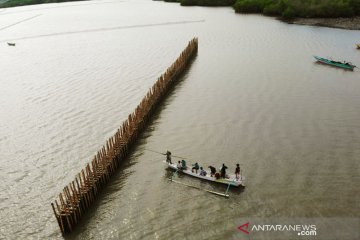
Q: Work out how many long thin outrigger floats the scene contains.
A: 1